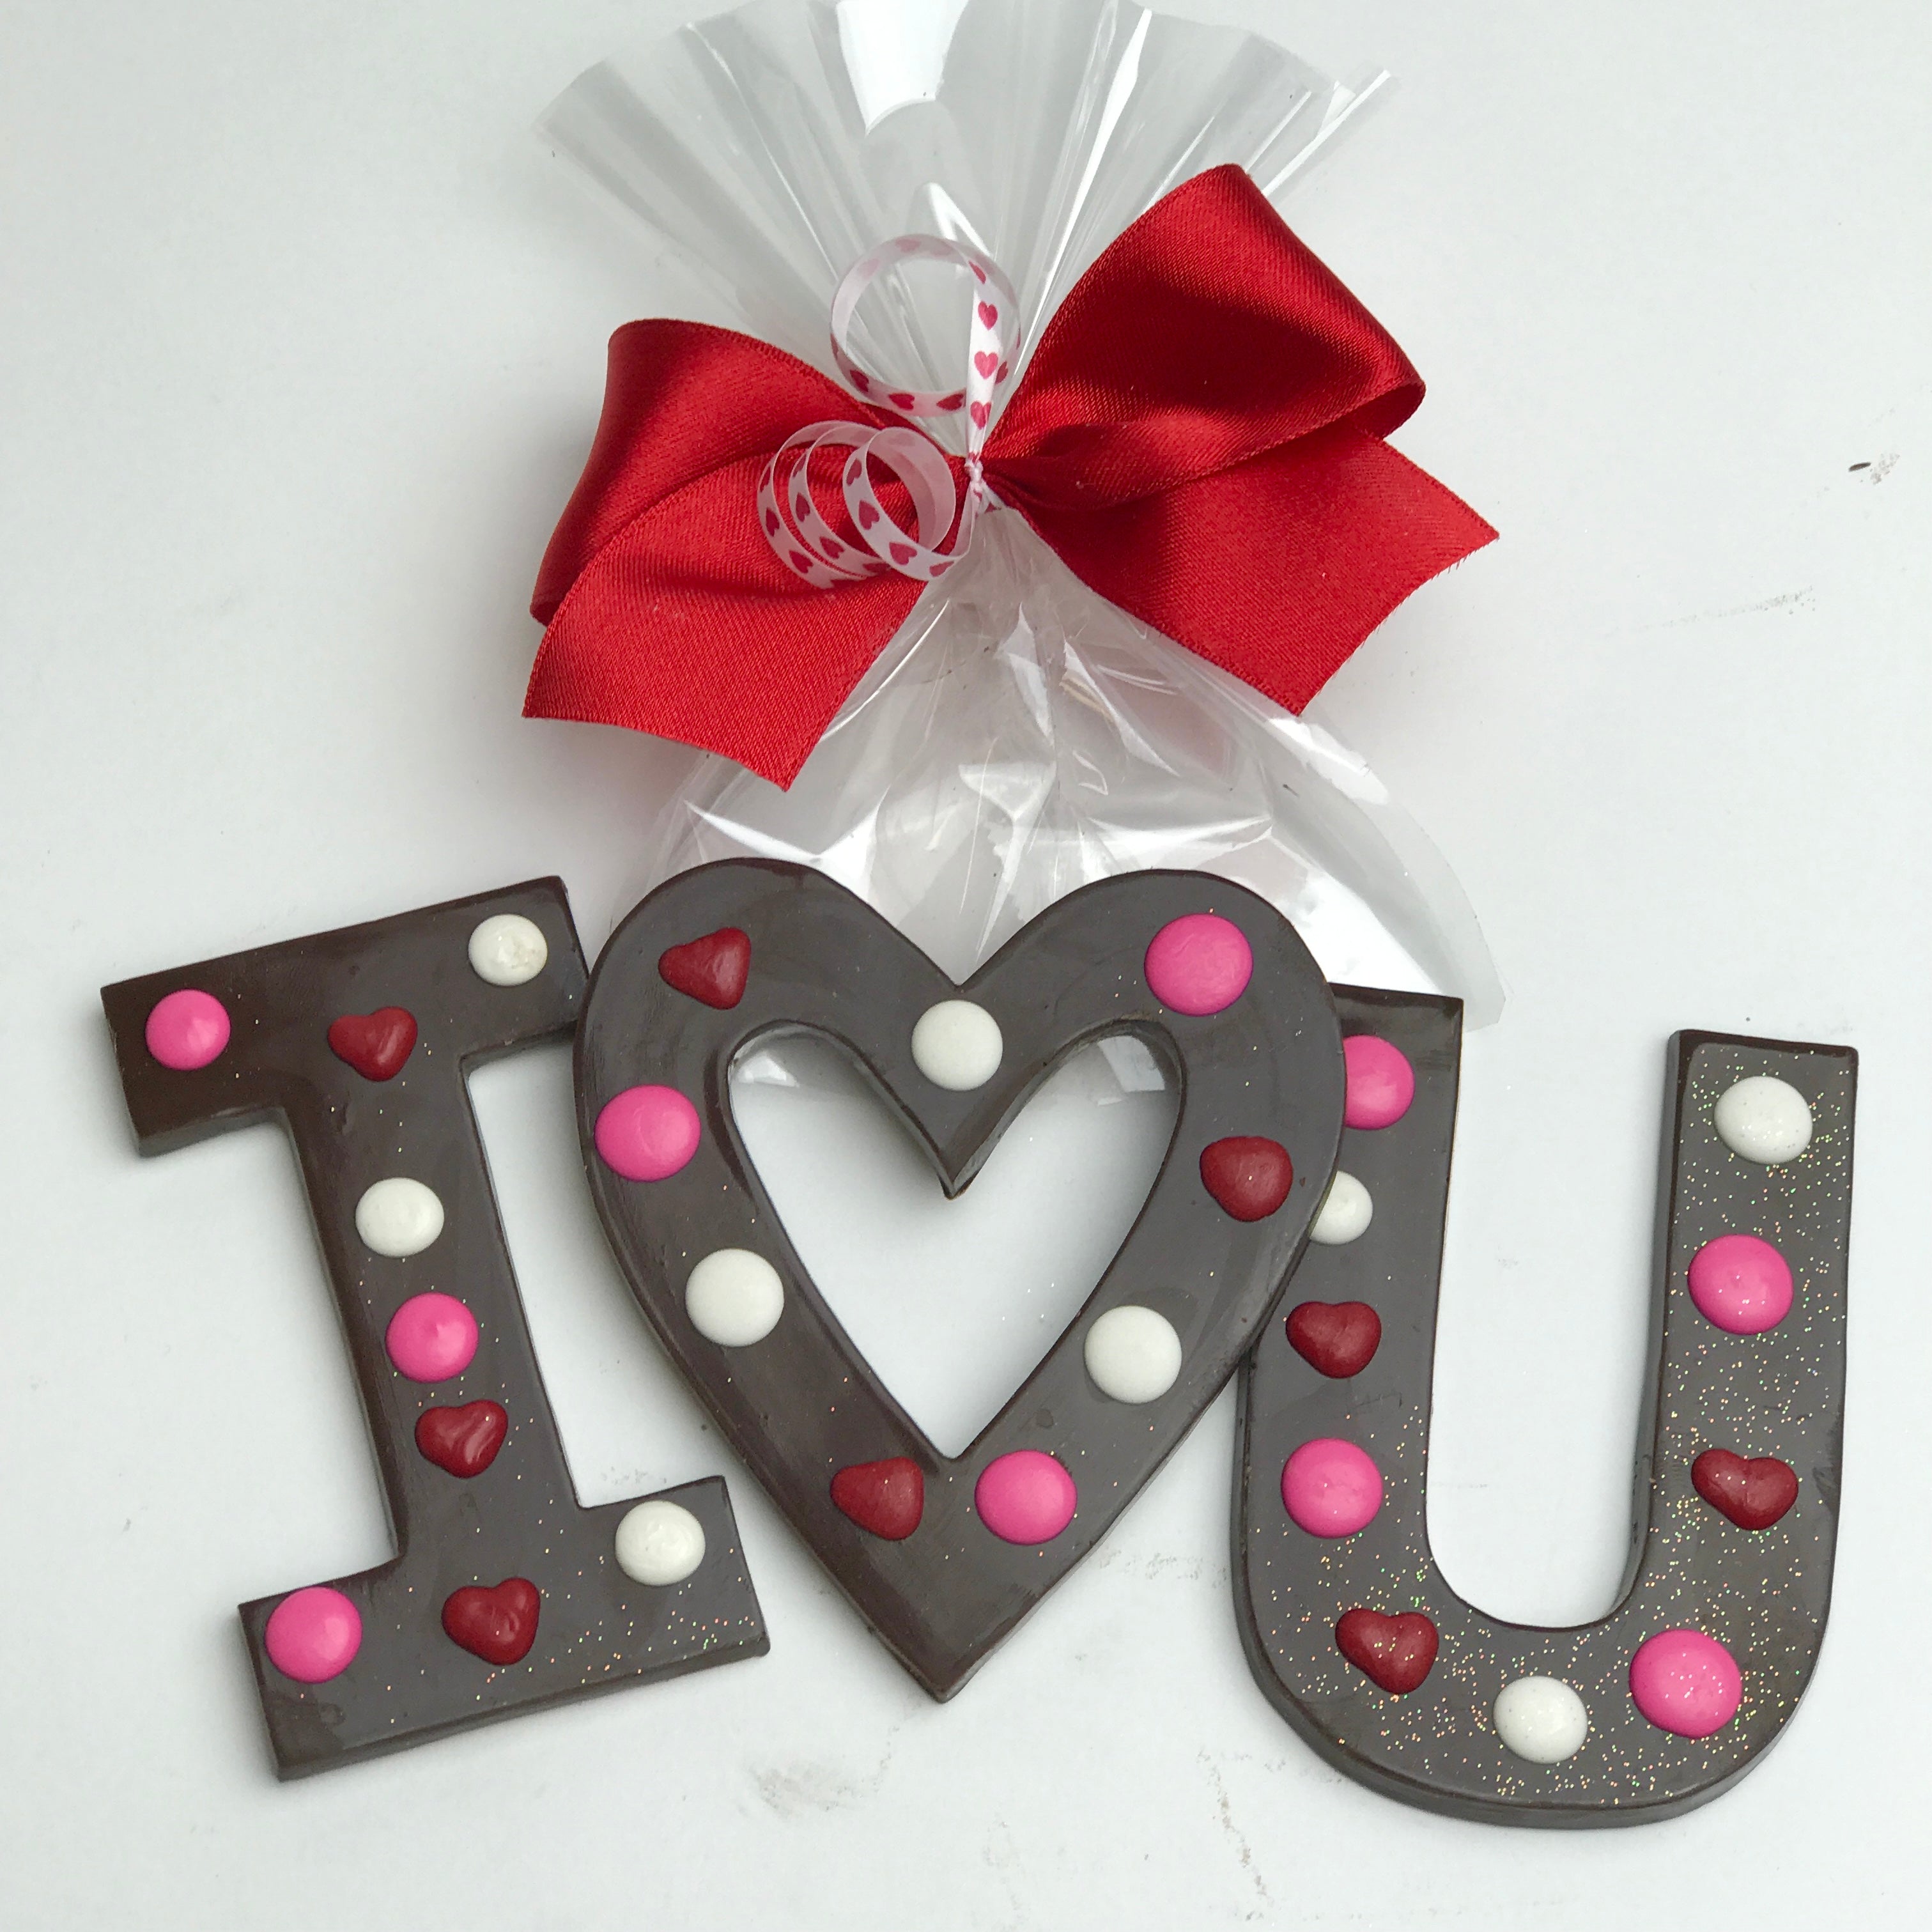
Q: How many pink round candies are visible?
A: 10